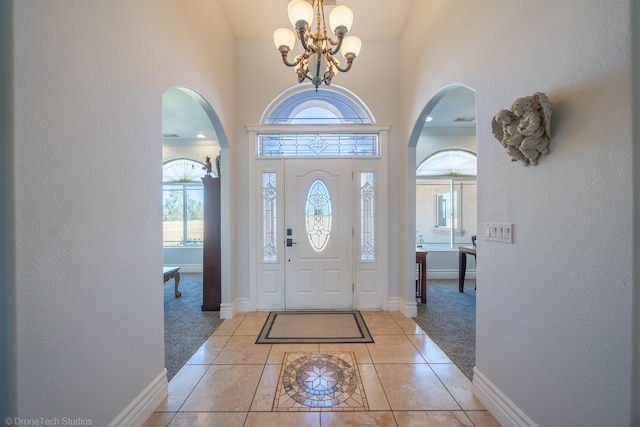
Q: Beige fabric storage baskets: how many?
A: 0